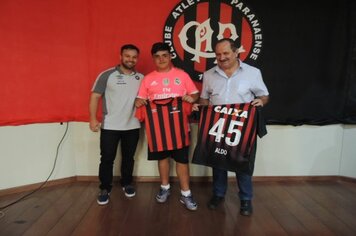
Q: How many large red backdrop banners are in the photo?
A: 1